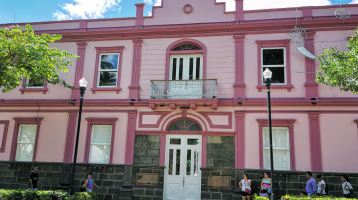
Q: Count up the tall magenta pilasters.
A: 8